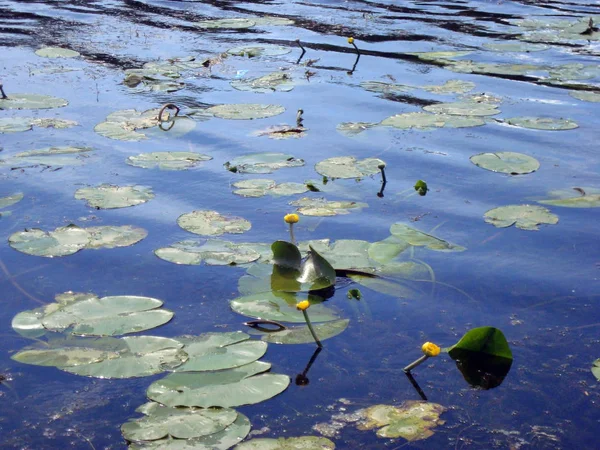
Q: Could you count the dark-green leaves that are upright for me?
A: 3